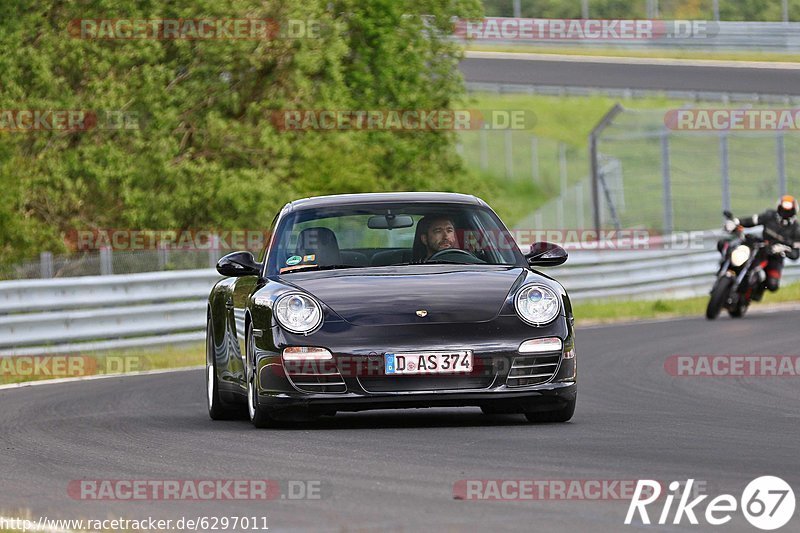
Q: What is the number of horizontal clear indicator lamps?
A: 2